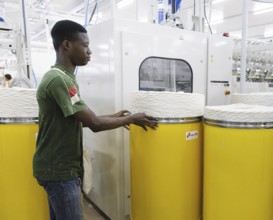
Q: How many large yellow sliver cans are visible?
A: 3